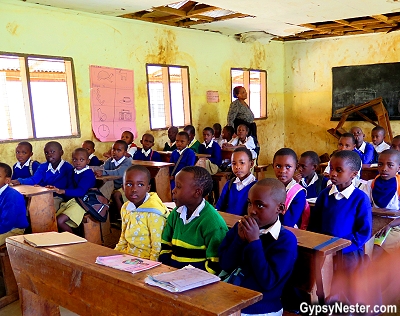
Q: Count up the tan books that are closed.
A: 1